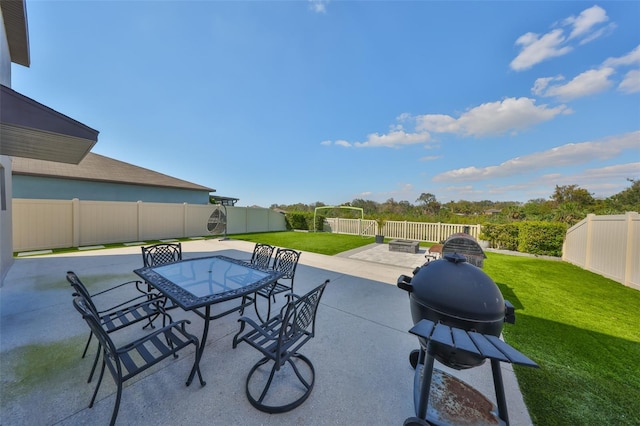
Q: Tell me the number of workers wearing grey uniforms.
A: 0